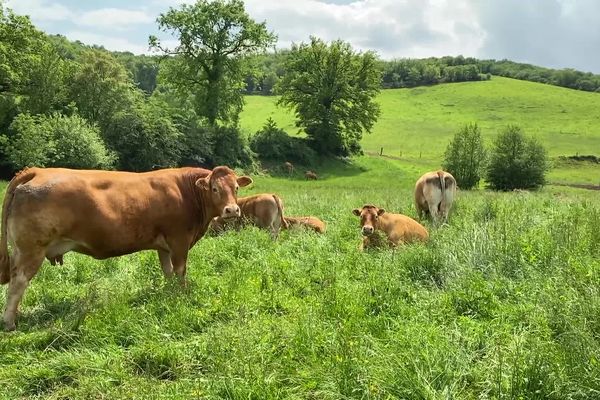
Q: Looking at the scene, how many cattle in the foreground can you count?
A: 5